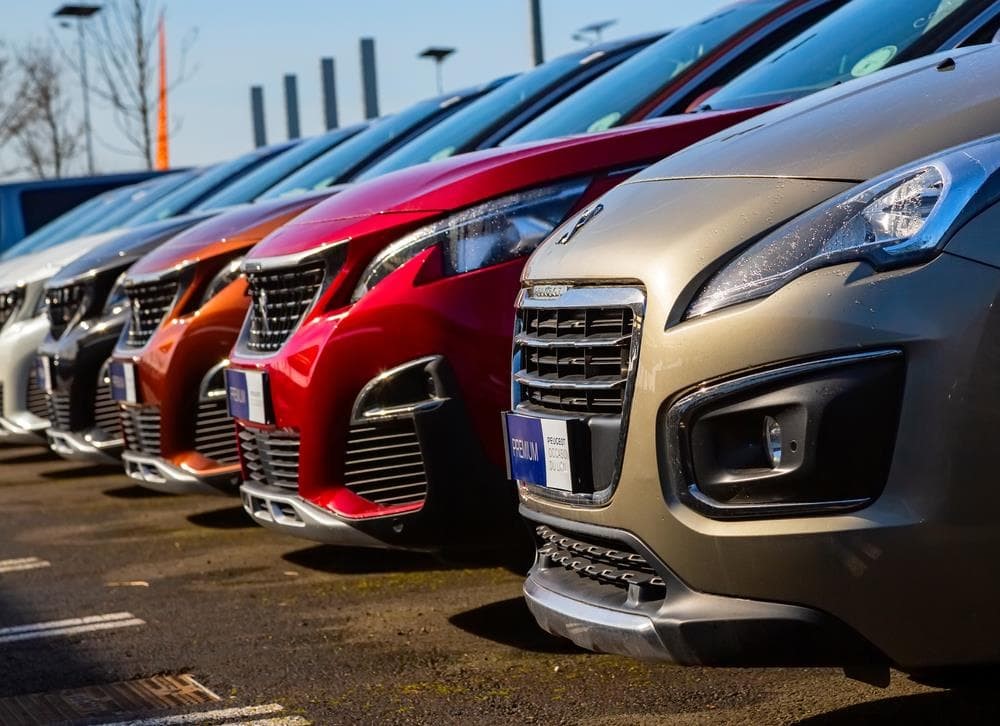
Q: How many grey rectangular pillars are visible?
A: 4